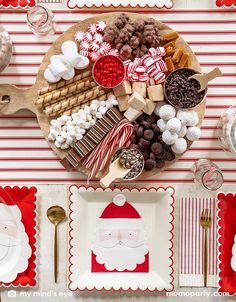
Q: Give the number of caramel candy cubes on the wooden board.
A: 7